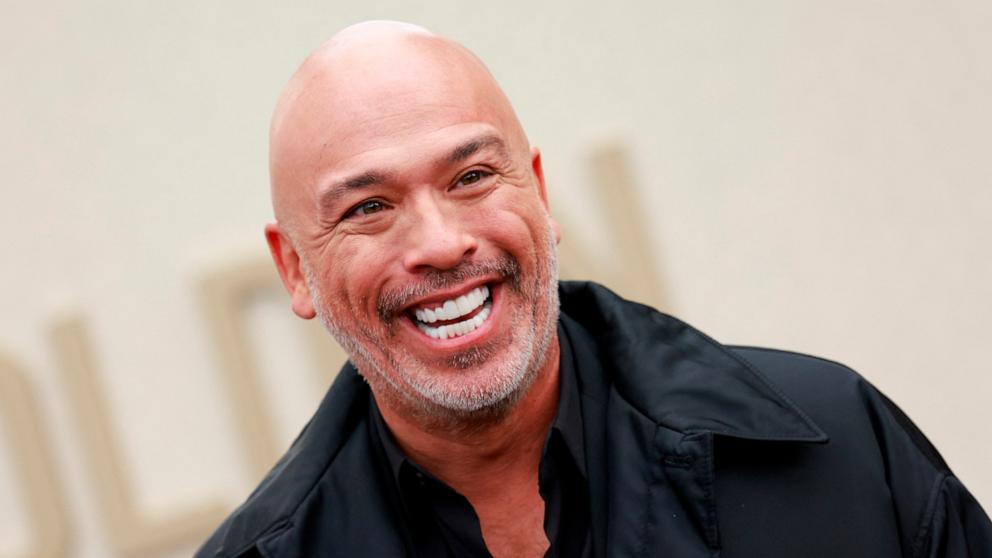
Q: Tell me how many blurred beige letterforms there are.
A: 4